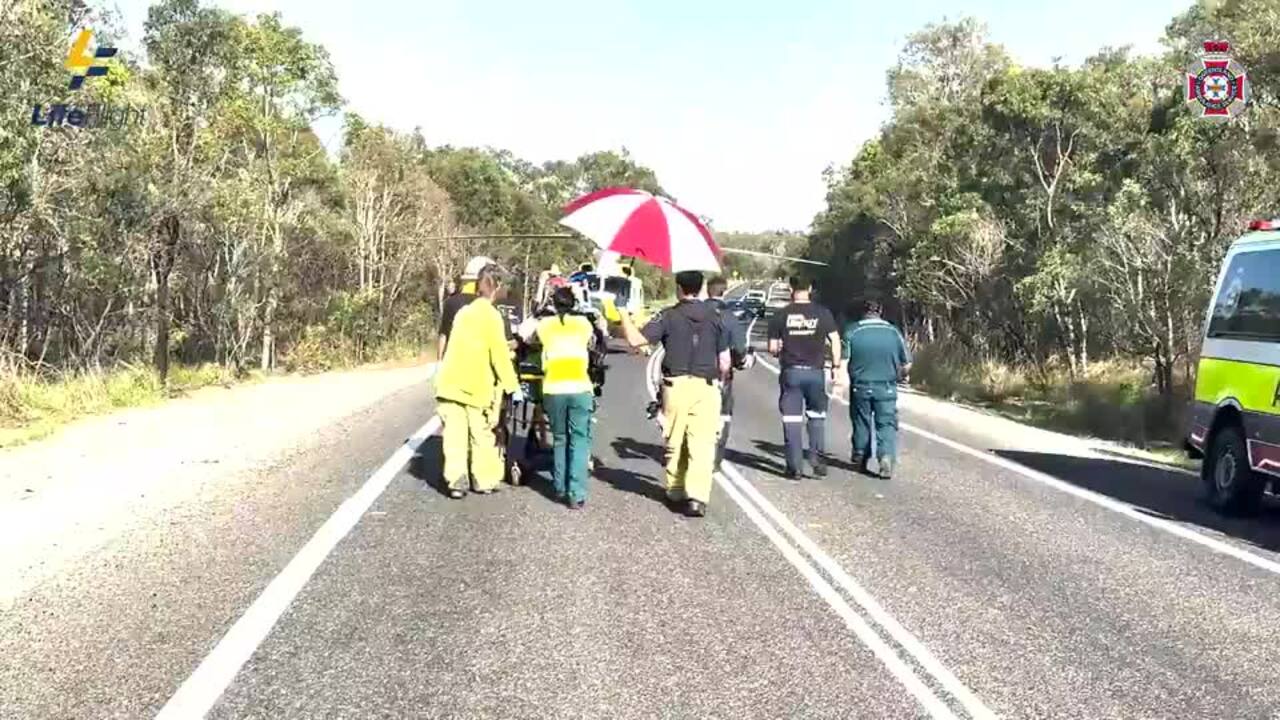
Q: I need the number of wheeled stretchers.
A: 1